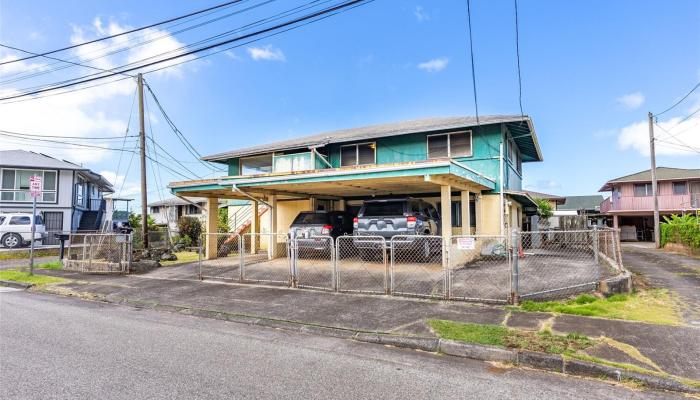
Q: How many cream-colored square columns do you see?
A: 5